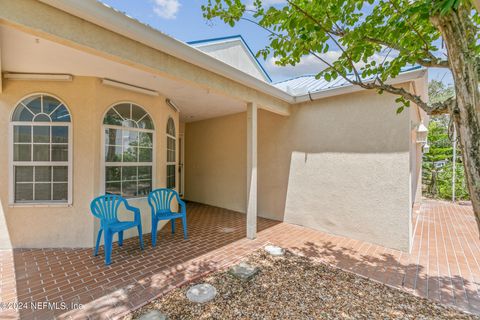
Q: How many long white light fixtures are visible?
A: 3